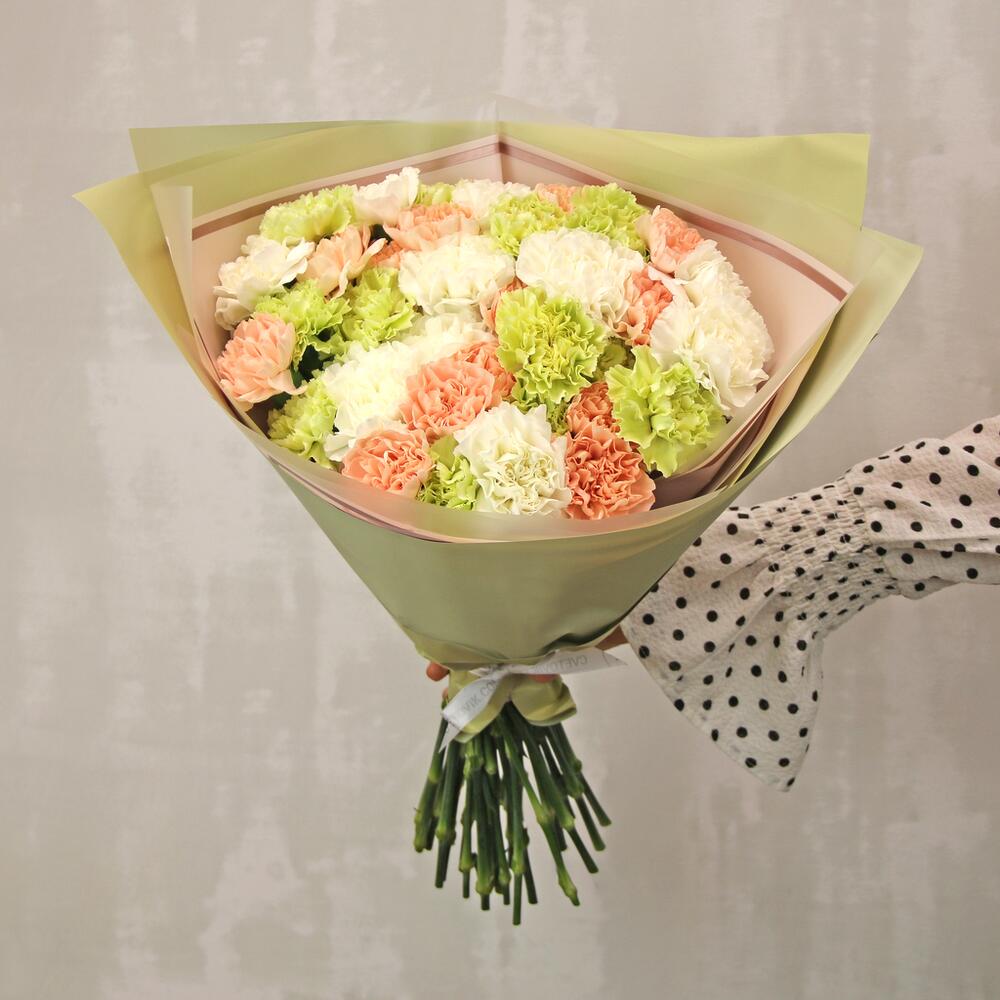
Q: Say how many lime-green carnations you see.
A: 10